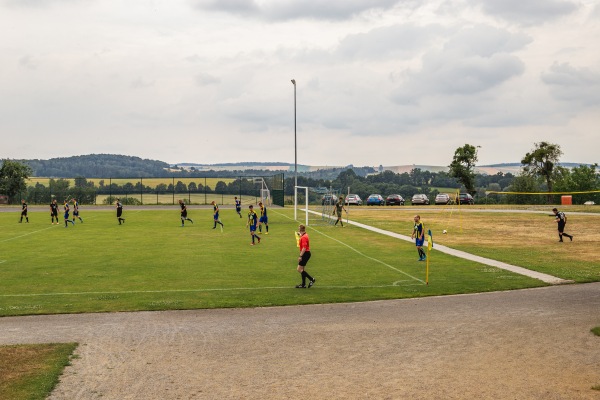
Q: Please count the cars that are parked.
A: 7